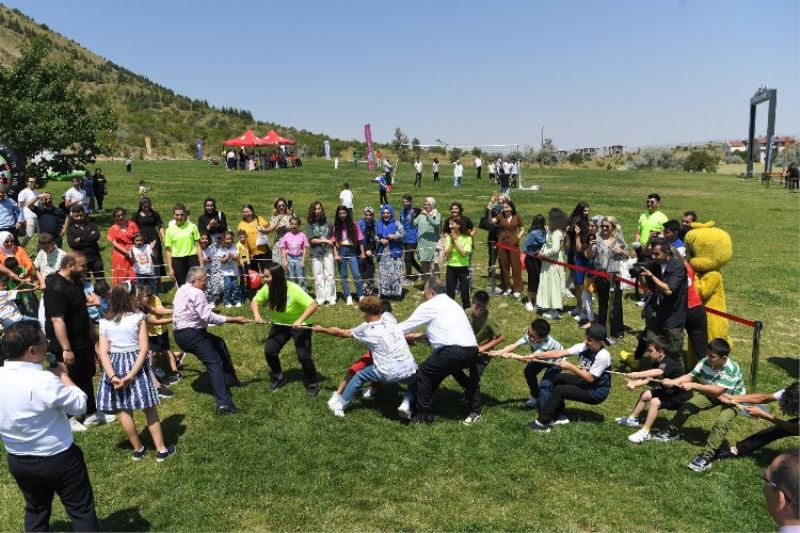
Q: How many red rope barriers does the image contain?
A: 1